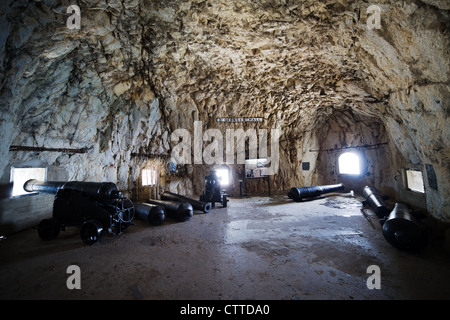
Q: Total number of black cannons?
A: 8